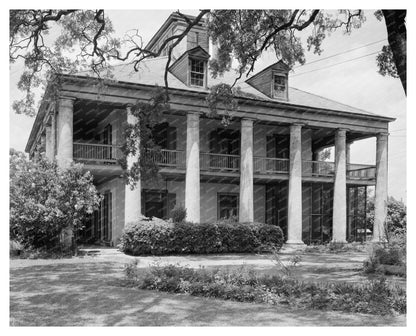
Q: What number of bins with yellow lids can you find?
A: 0